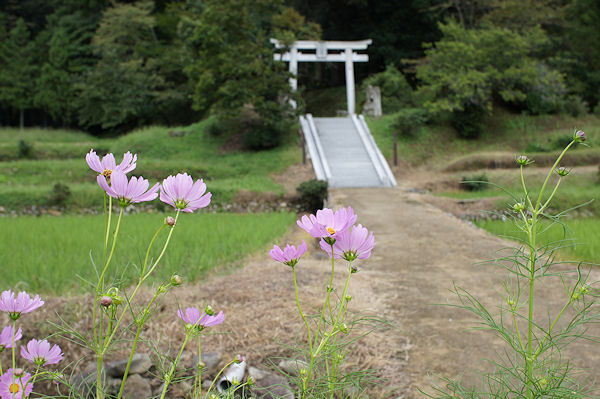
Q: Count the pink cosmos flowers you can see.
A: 11